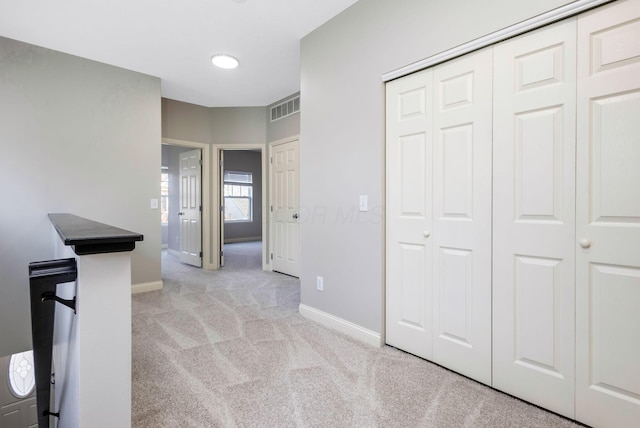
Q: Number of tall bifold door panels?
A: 4